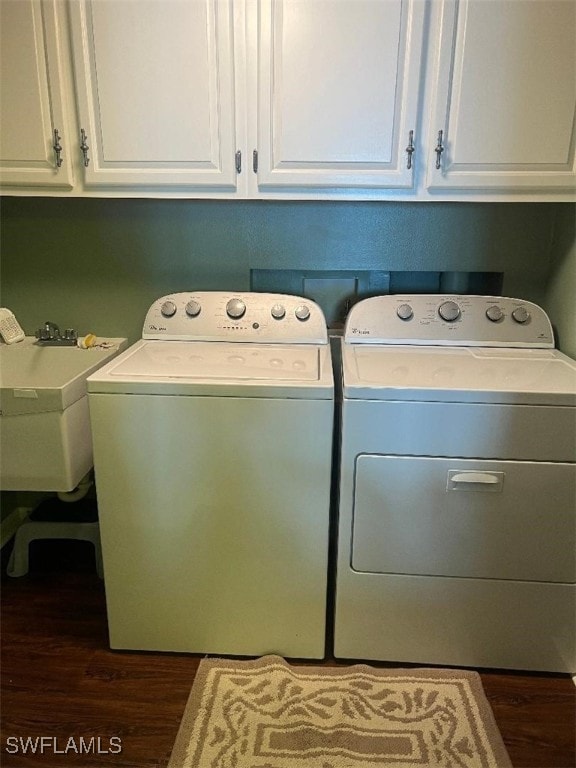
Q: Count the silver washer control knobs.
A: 5